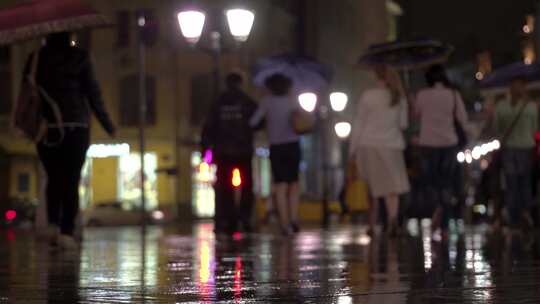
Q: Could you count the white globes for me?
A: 5